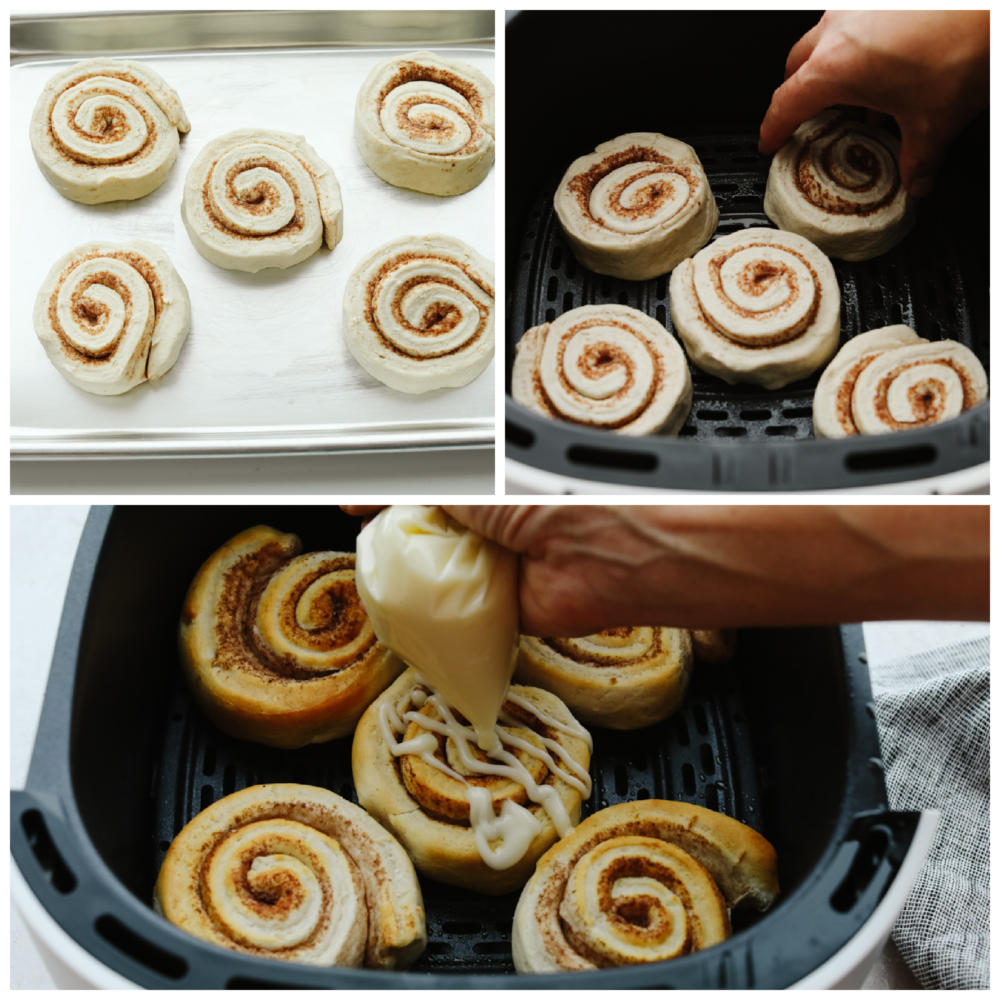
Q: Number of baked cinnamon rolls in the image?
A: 5